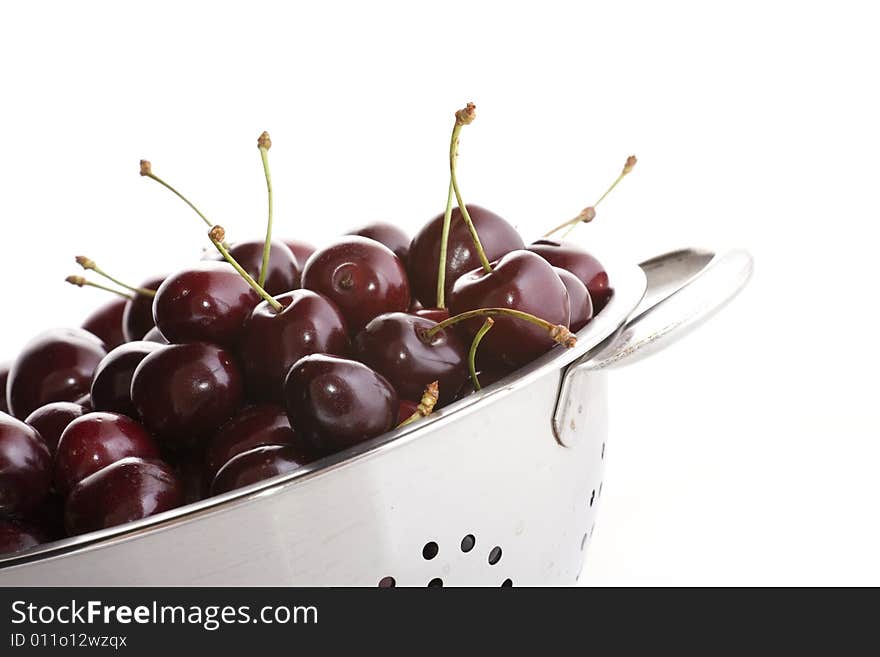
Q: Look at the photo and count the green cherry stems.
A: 12